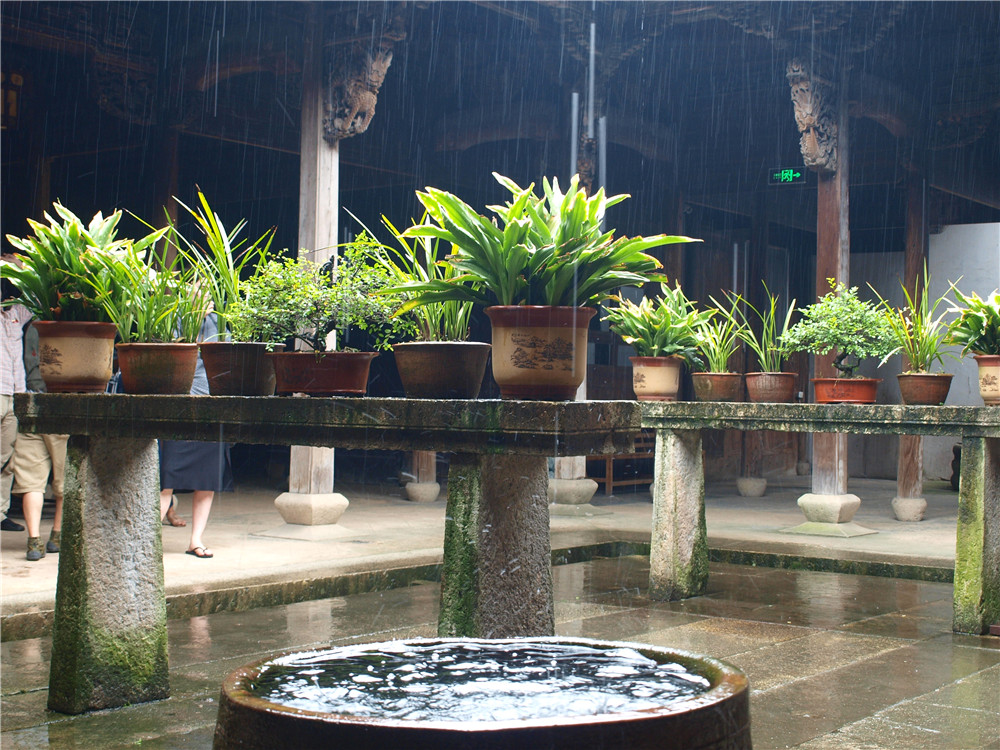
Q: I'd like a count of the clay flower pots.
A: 12